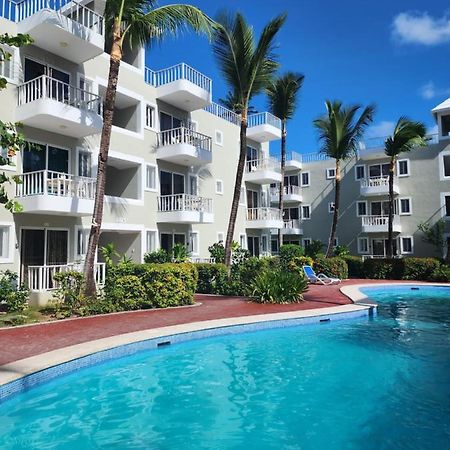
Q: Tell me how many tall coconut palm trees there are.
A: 5